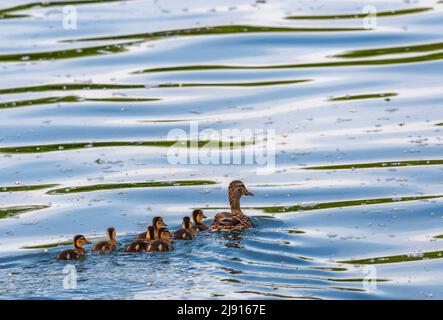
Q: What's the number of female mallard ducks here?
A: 1